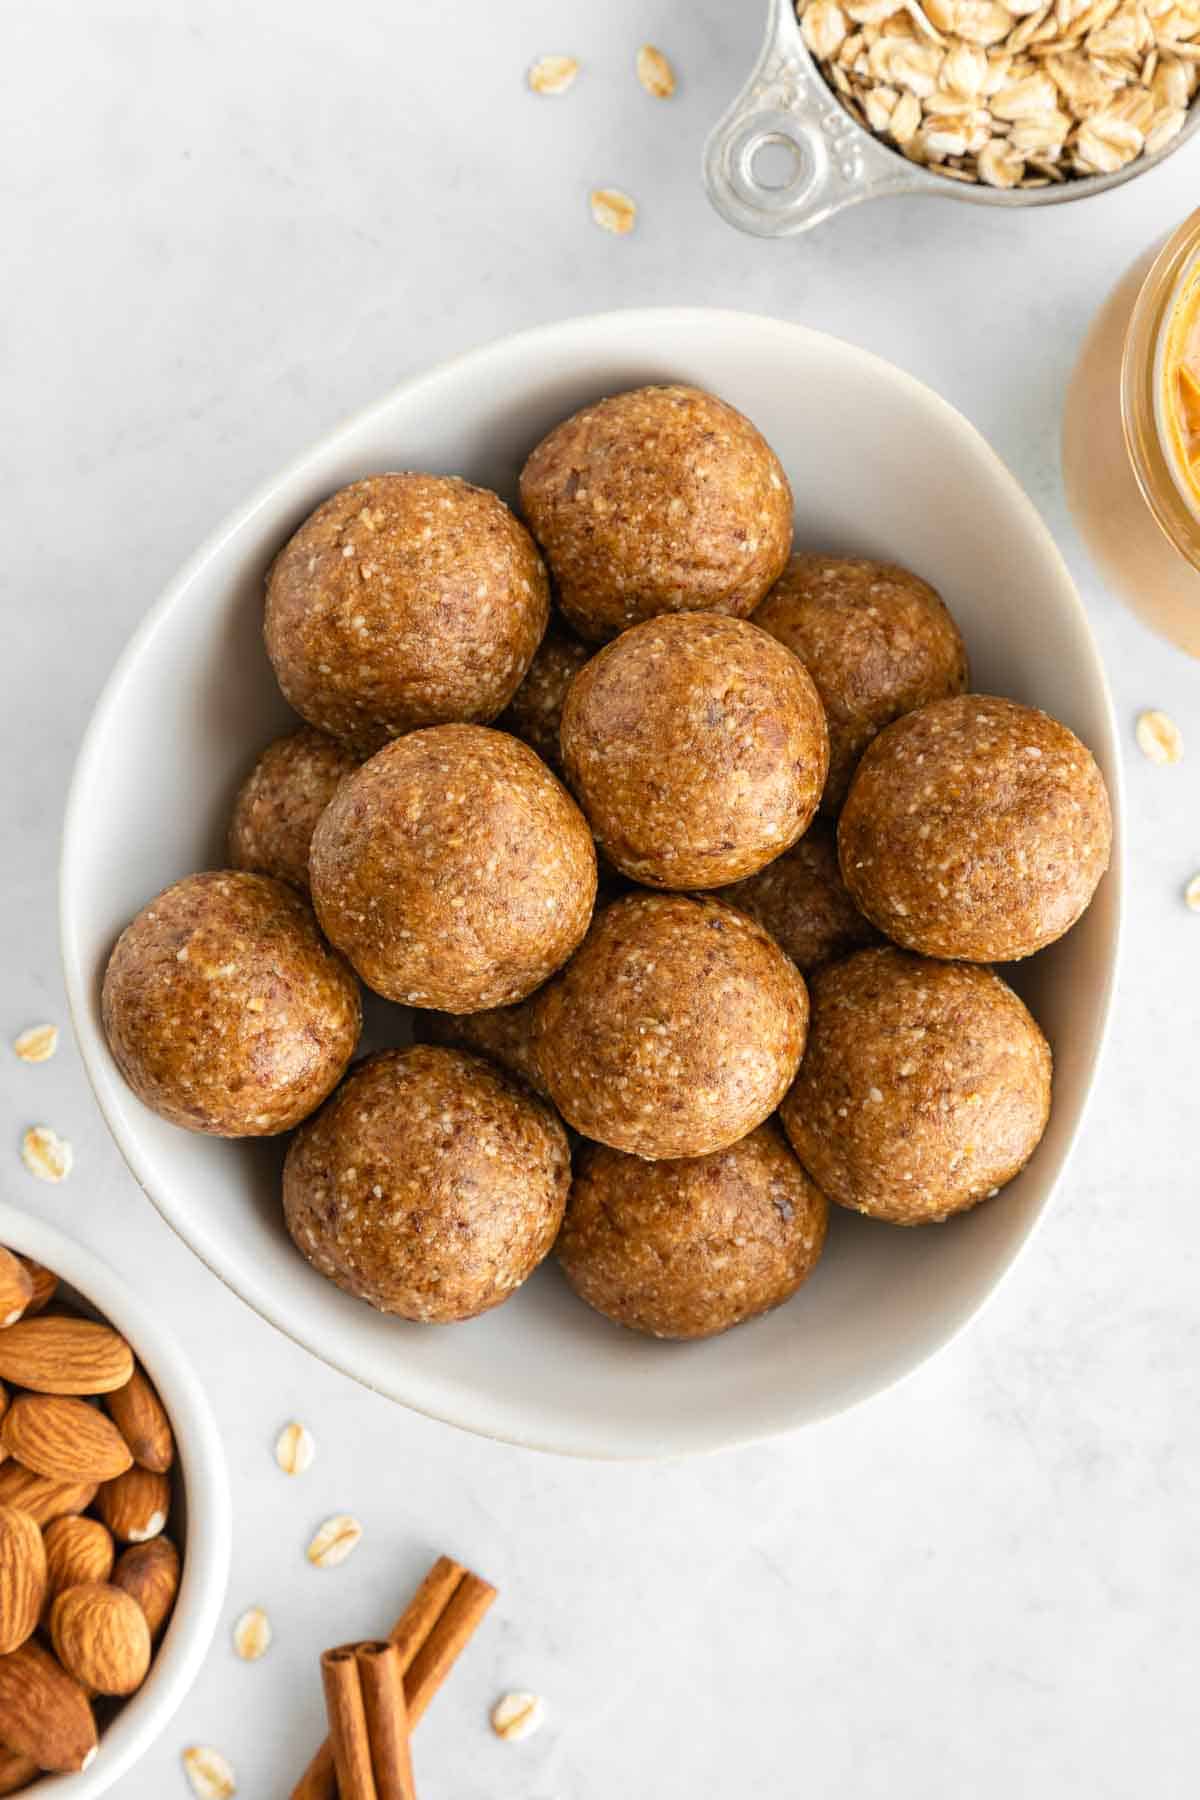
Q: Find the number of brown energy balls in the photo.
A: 15